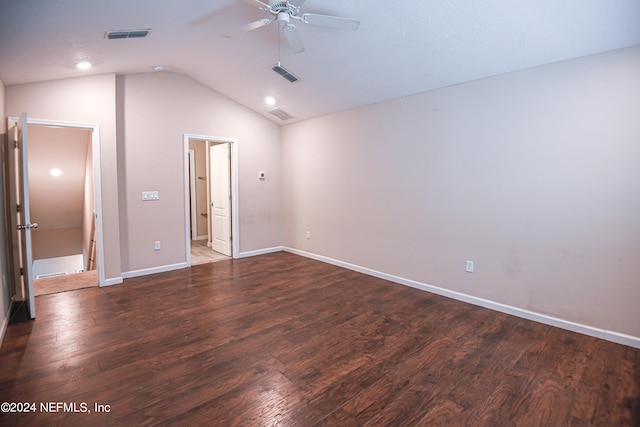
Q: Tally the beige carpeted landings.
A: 1